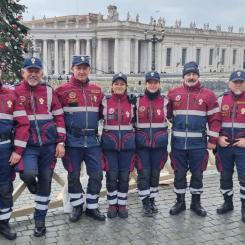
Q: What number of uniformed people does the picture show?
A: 7